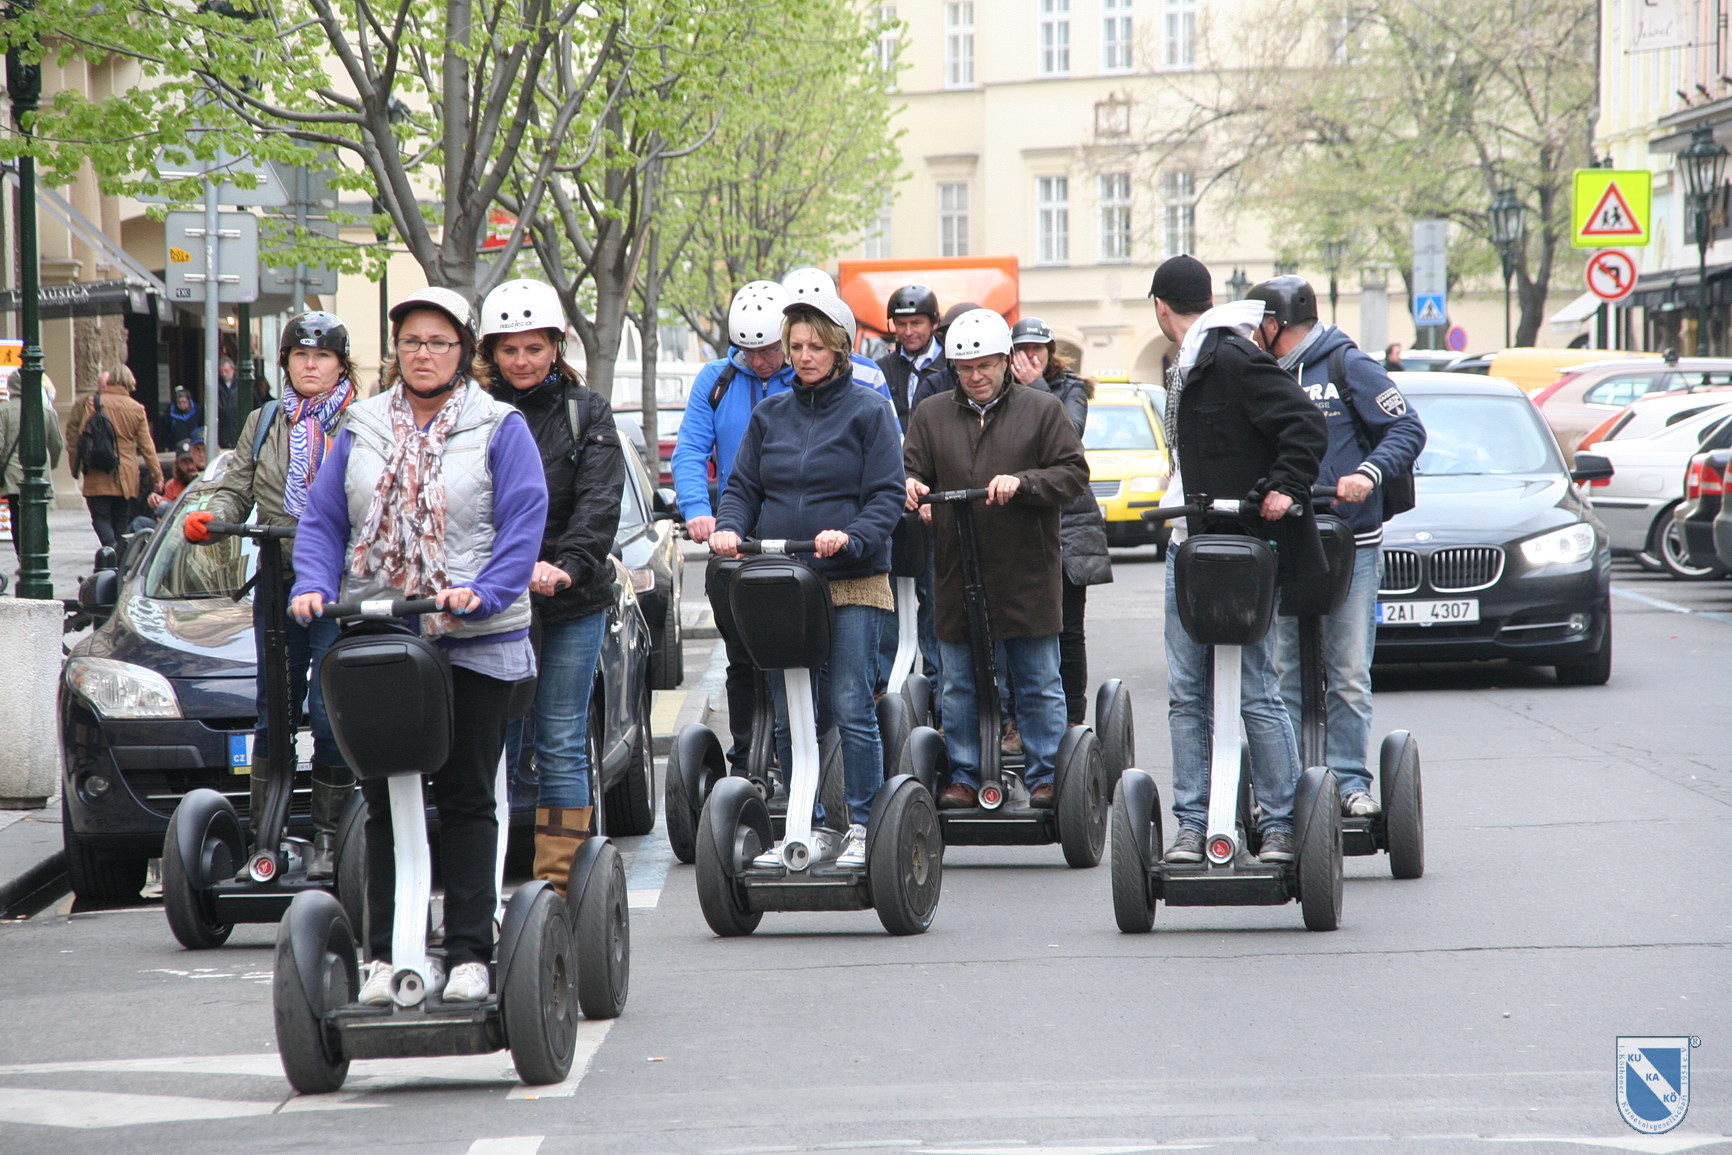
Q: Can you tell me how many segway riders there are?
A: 12